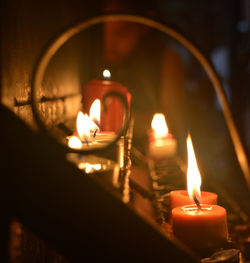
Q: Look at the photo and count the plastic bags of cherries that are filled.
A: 0